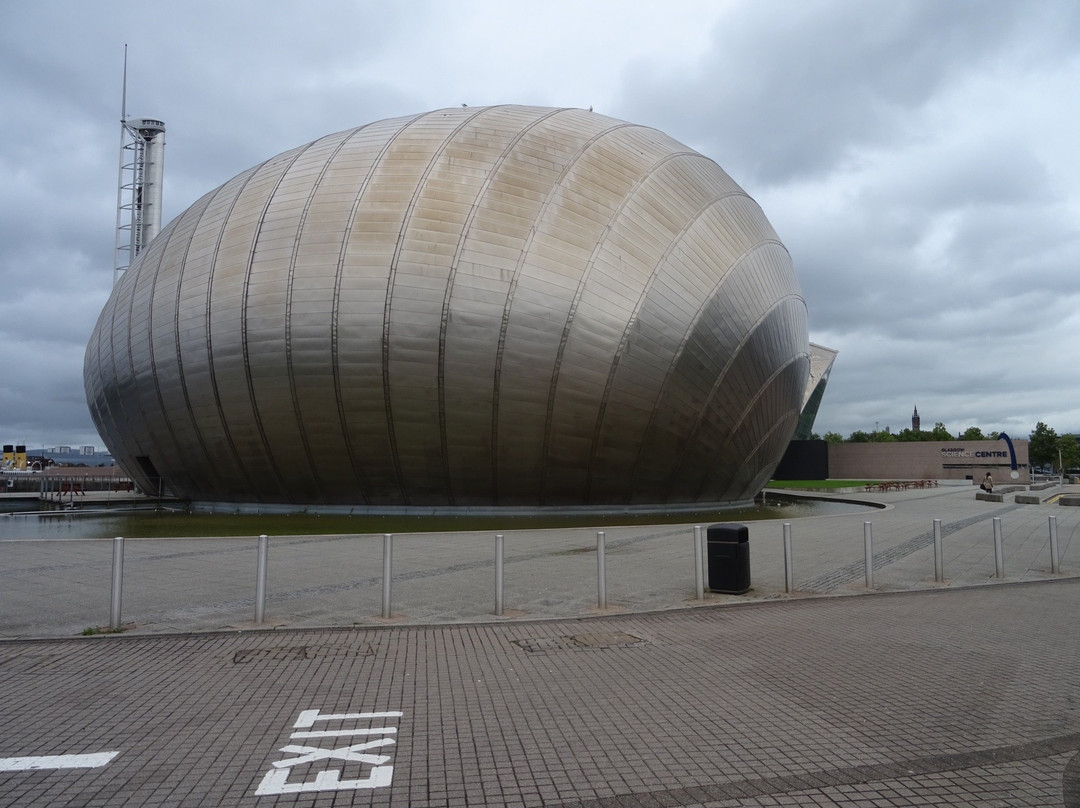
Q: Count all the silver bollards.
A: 11